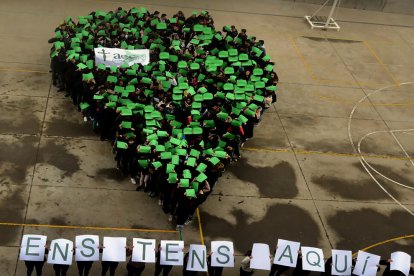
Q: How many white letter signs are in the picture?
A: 11